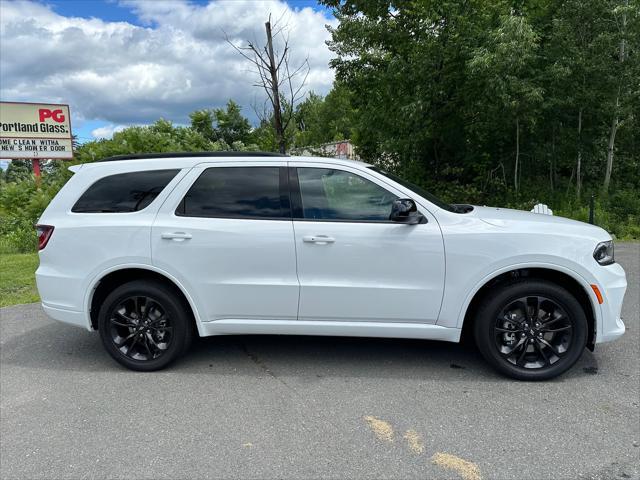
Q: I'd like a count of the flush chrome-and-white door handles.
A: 2